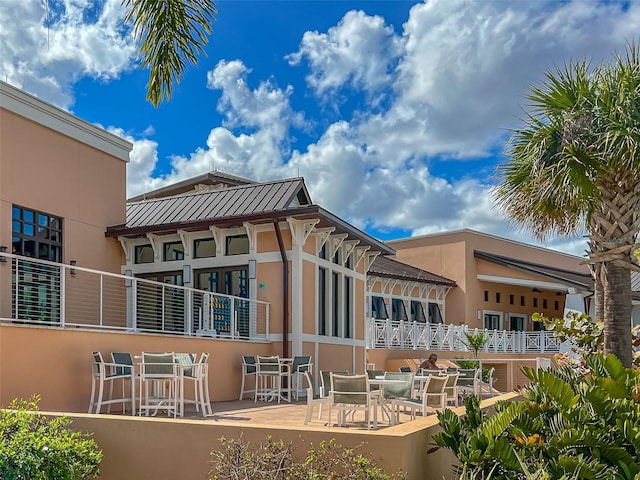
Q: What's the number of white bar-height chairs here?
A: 8